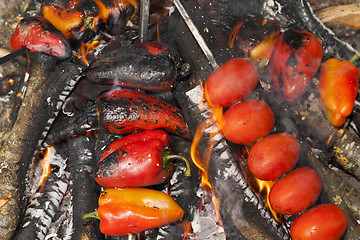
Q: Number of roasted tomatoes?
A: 5